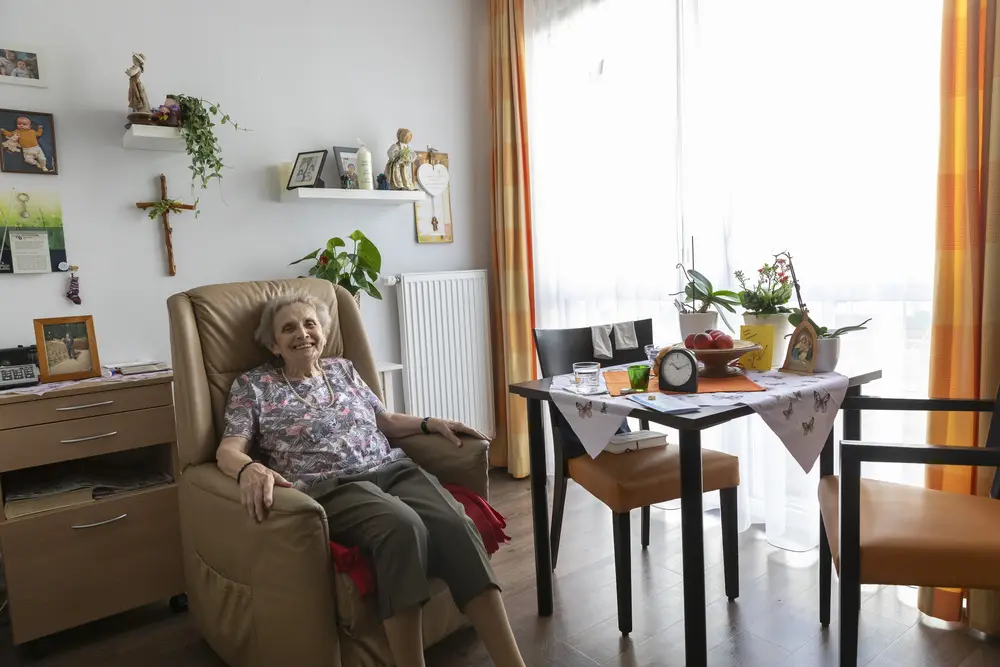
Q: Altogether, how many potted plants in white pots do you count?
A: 3